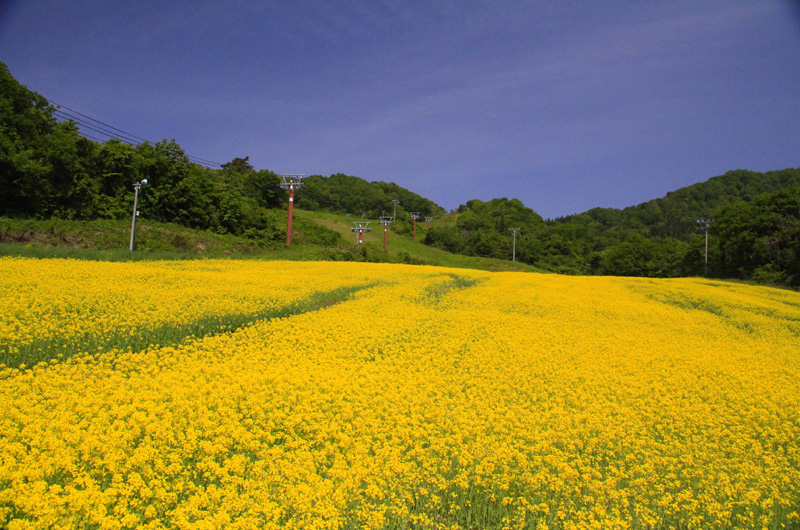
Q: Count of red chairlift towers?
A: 5